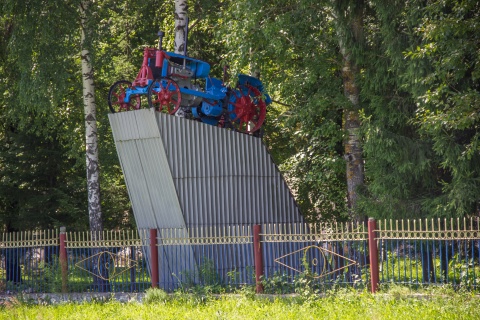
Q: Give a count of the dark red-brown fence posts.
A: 4